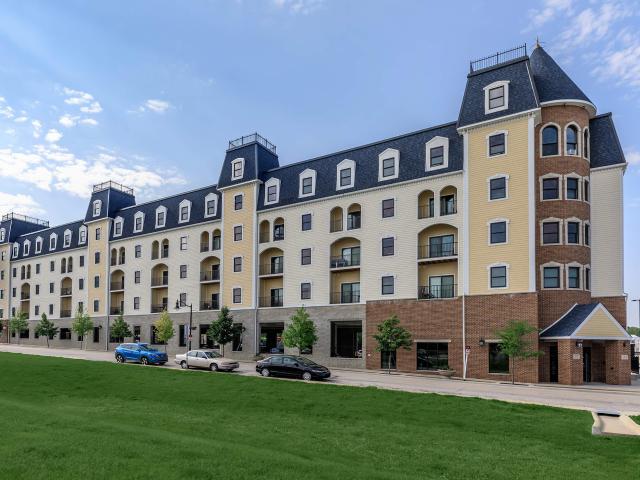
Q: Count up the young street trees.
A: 9